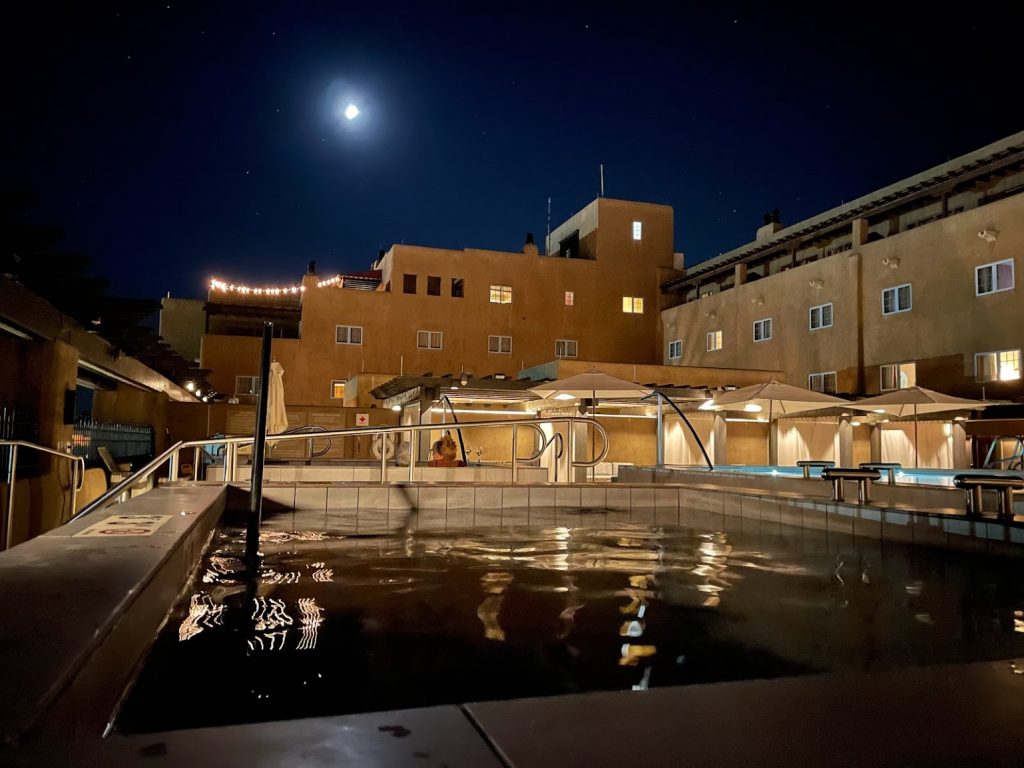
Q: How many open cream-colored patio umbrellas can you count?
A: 3